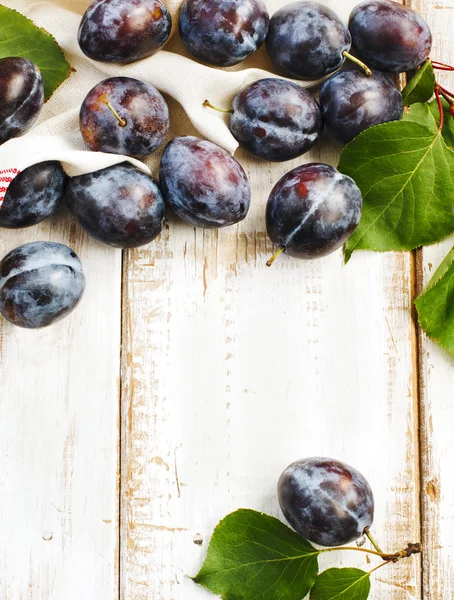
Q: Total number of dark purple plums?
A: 14